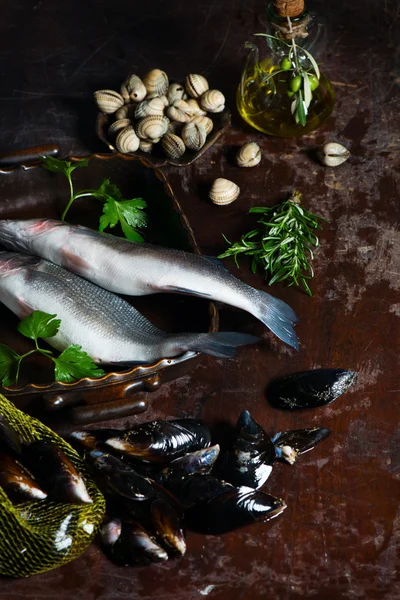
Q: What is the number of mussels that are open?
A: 0